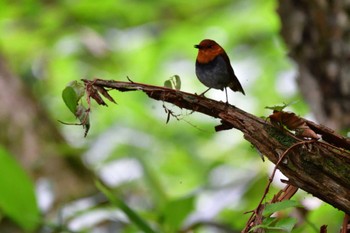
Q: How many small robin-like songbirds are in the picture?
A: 1